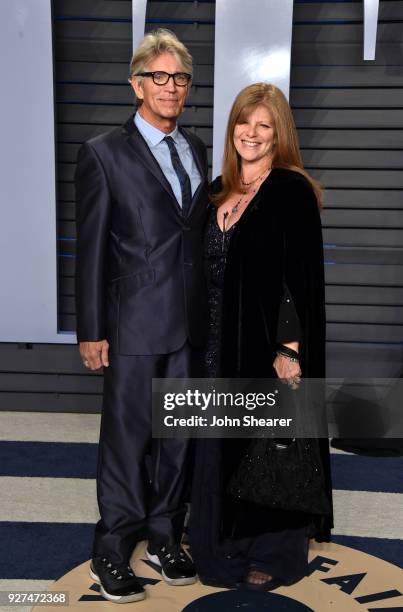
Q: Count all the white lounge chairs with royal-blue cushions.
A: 0